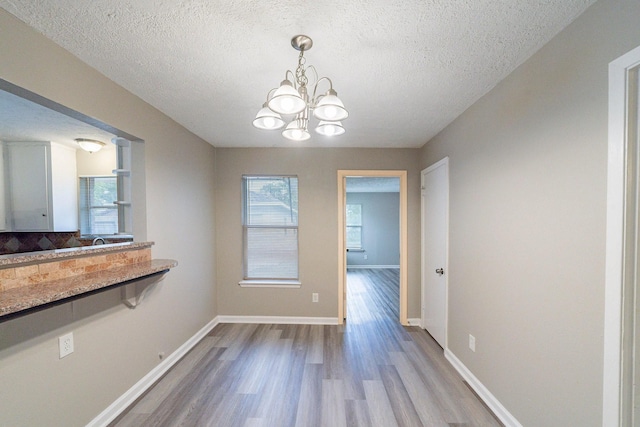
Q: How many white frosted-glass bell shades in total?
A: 5